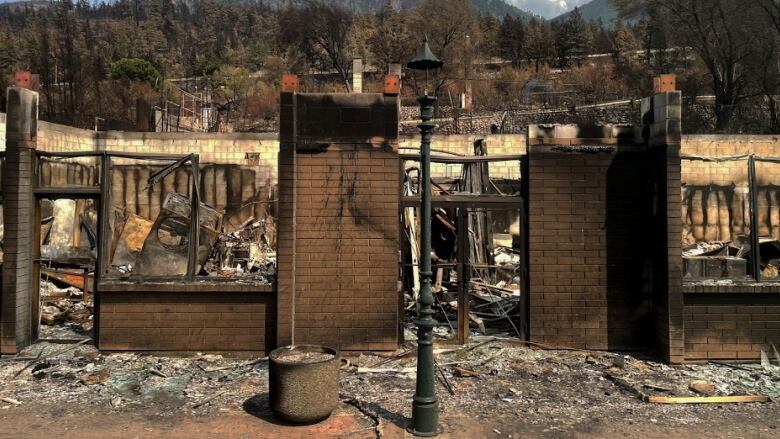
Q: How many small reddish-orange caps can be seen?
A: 4